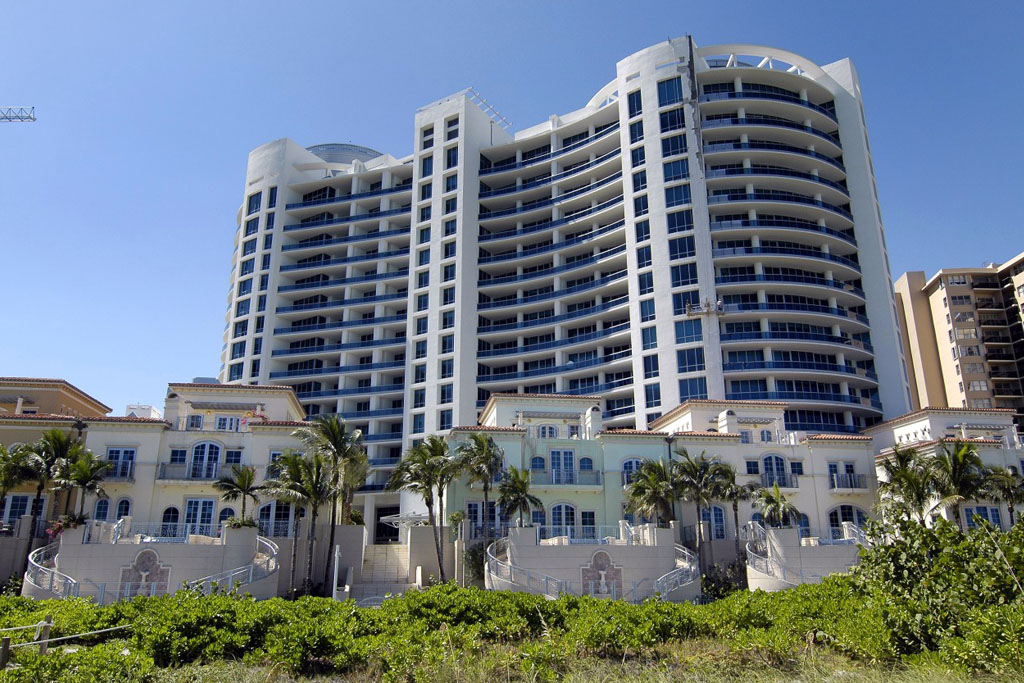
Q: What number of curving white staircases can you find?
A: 5